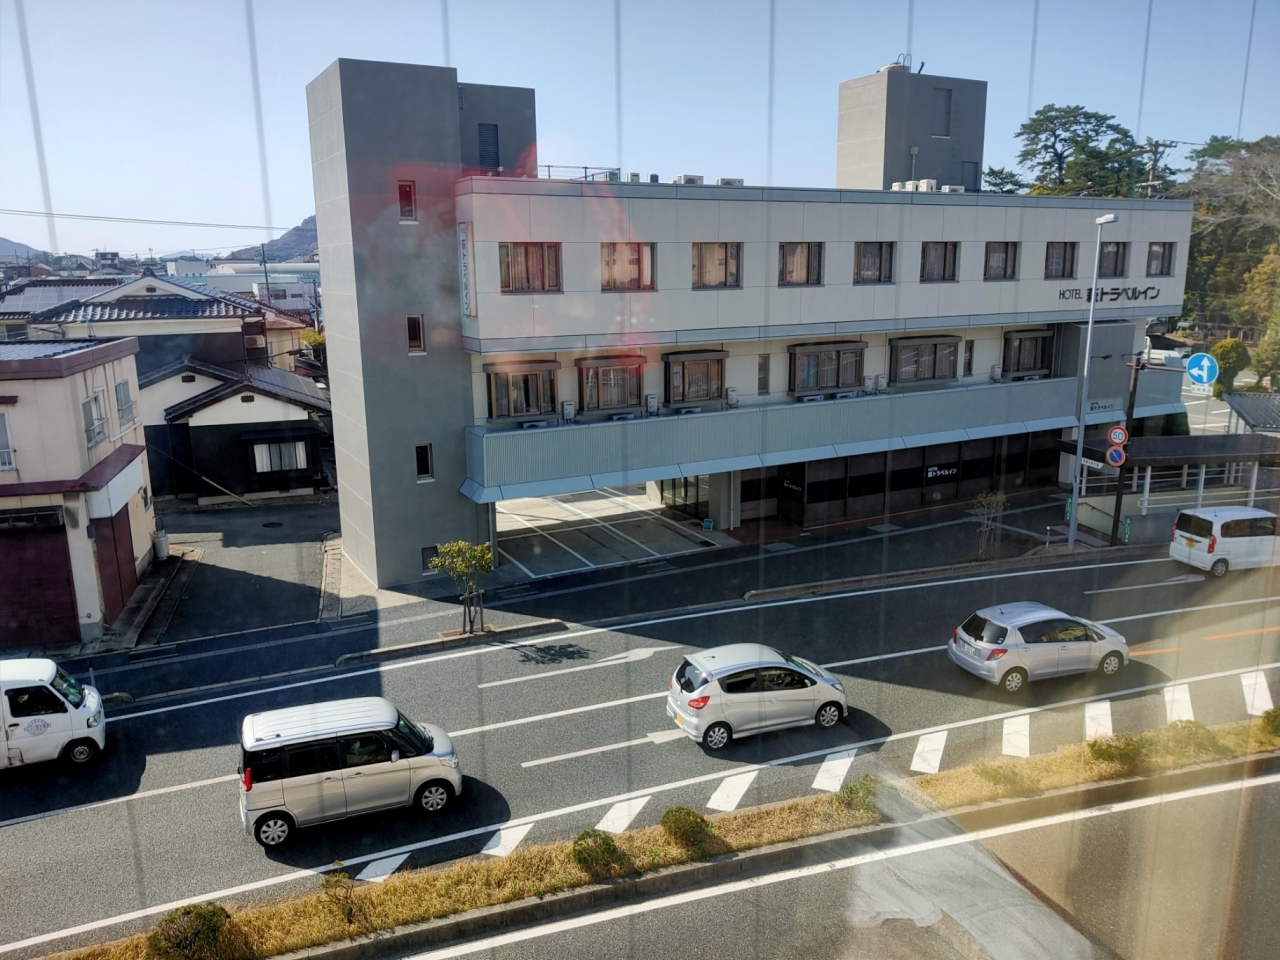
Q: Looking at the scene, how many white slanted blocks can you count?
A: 10